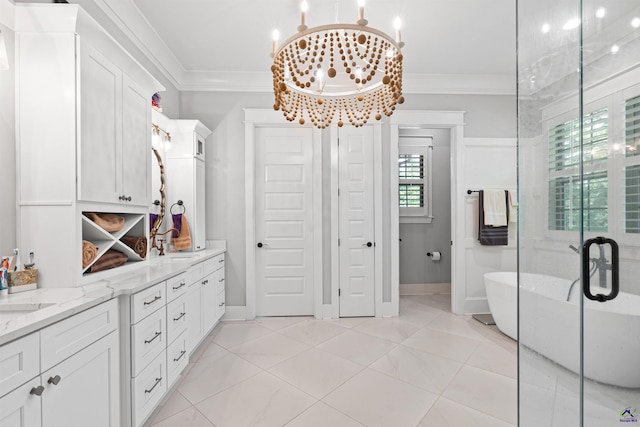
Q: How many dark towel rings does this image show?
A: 1